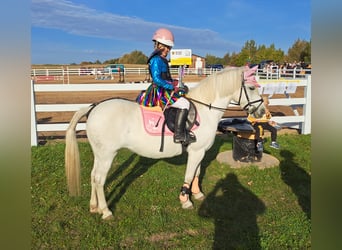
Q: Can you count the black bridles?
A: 1